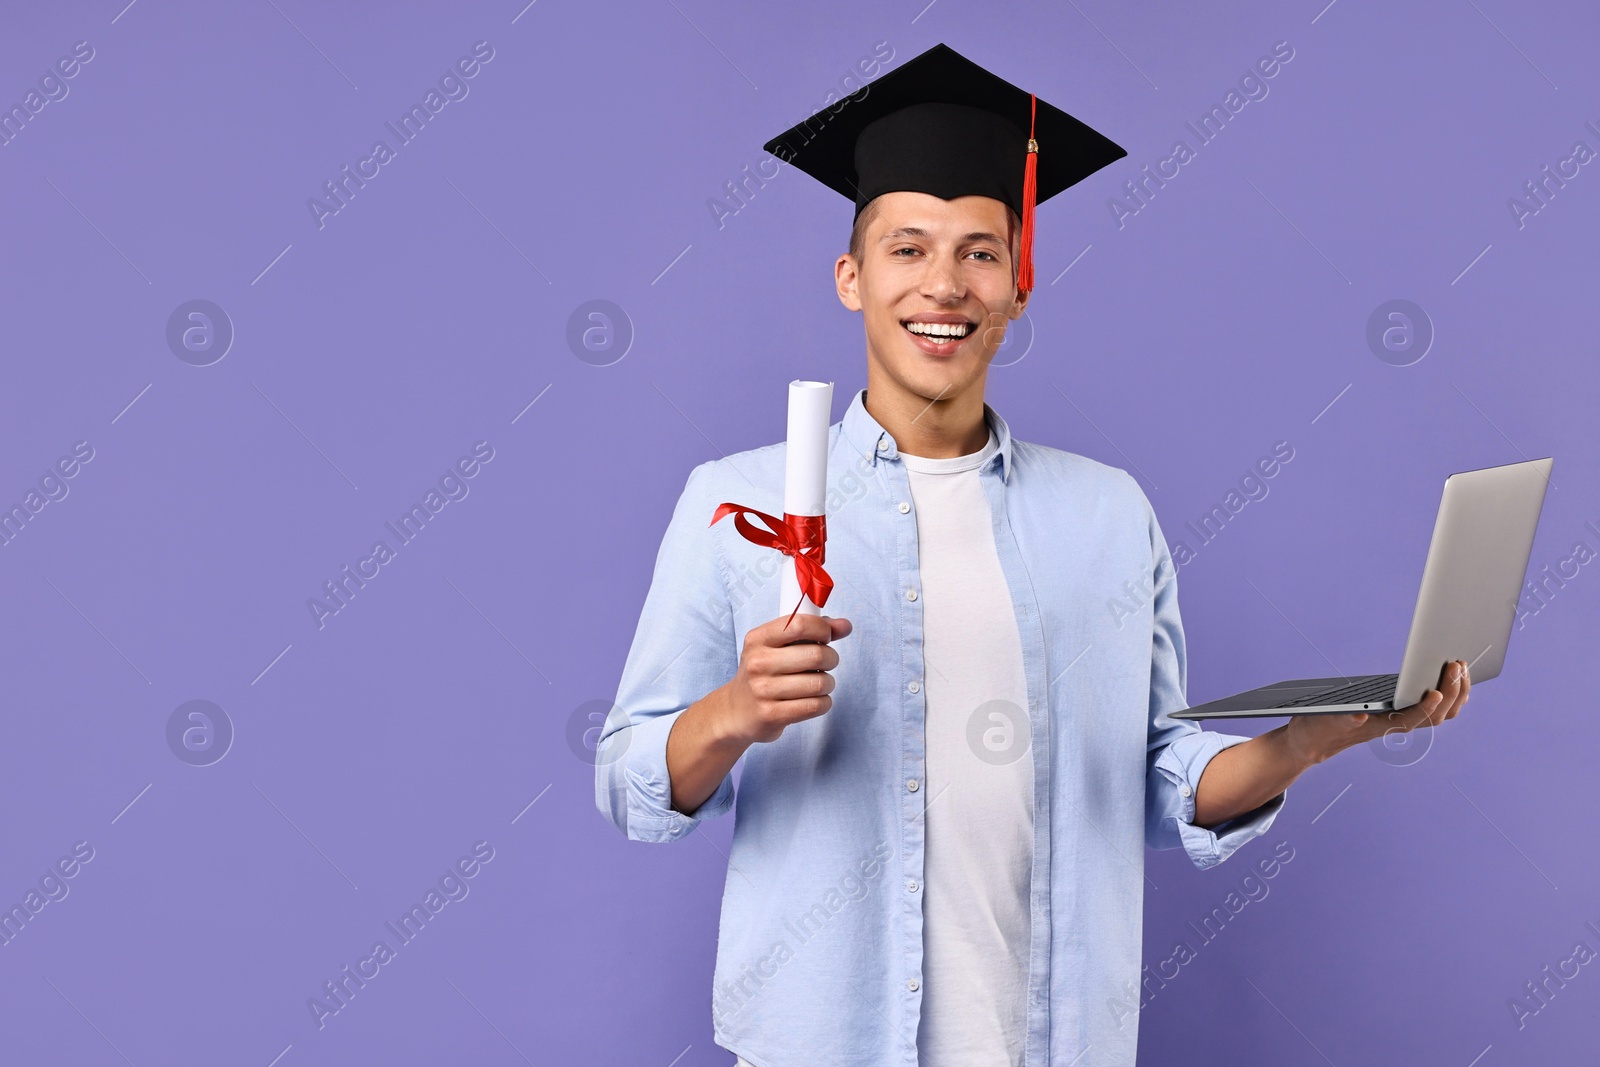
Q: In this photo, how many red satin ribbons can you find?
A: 1